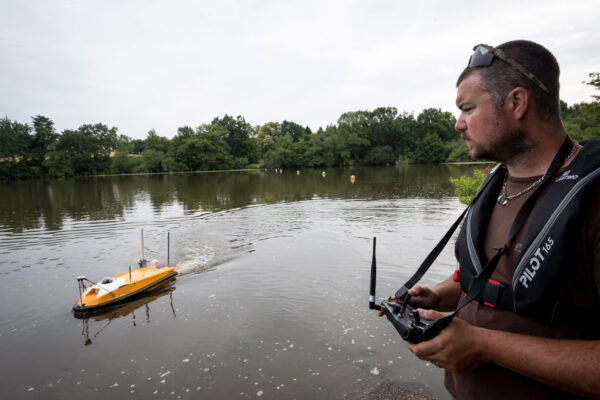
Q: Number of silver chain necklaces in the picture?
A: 1